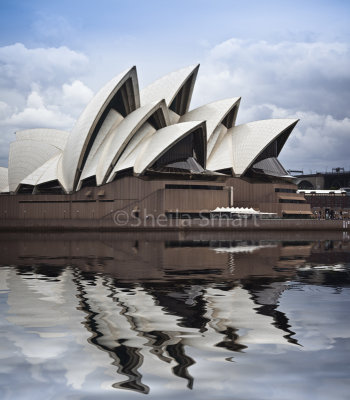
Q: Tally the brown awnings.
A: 2